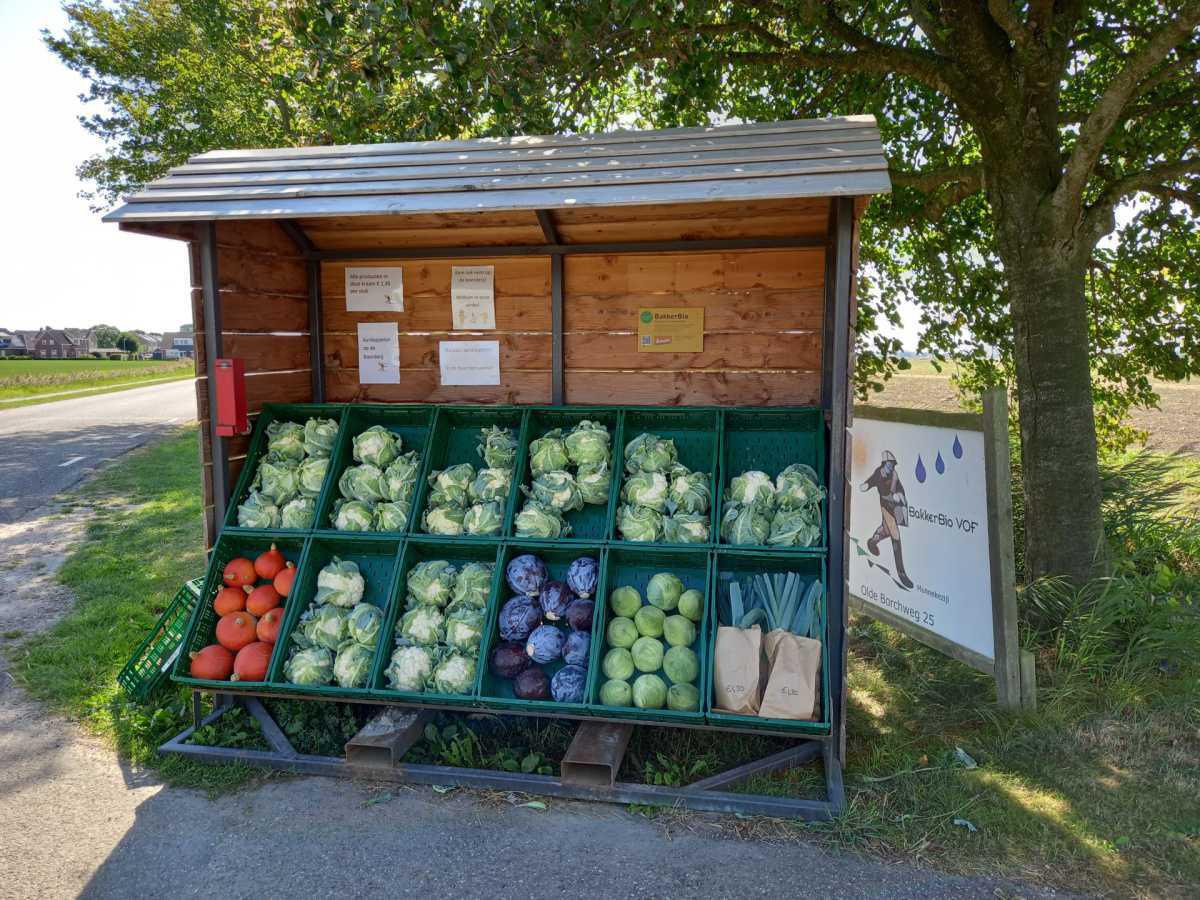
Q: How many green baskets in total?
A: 13